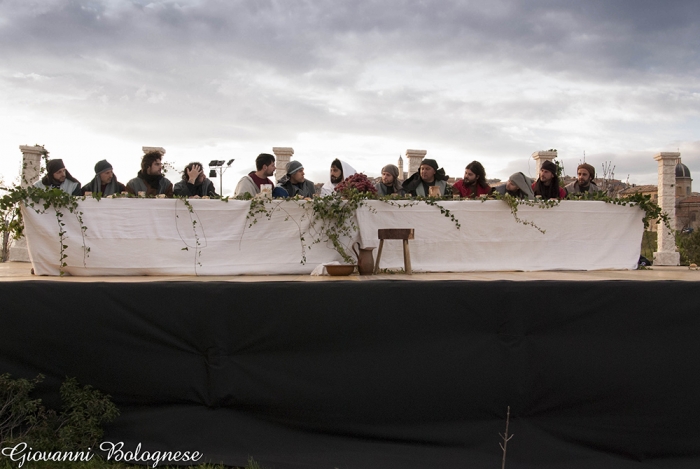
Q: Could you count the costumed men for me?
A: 13